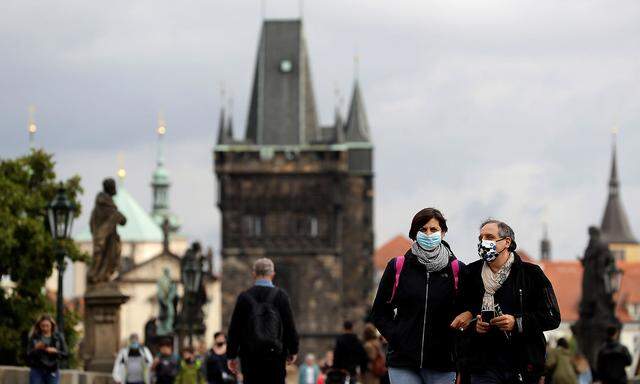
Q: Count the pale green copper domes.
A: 2